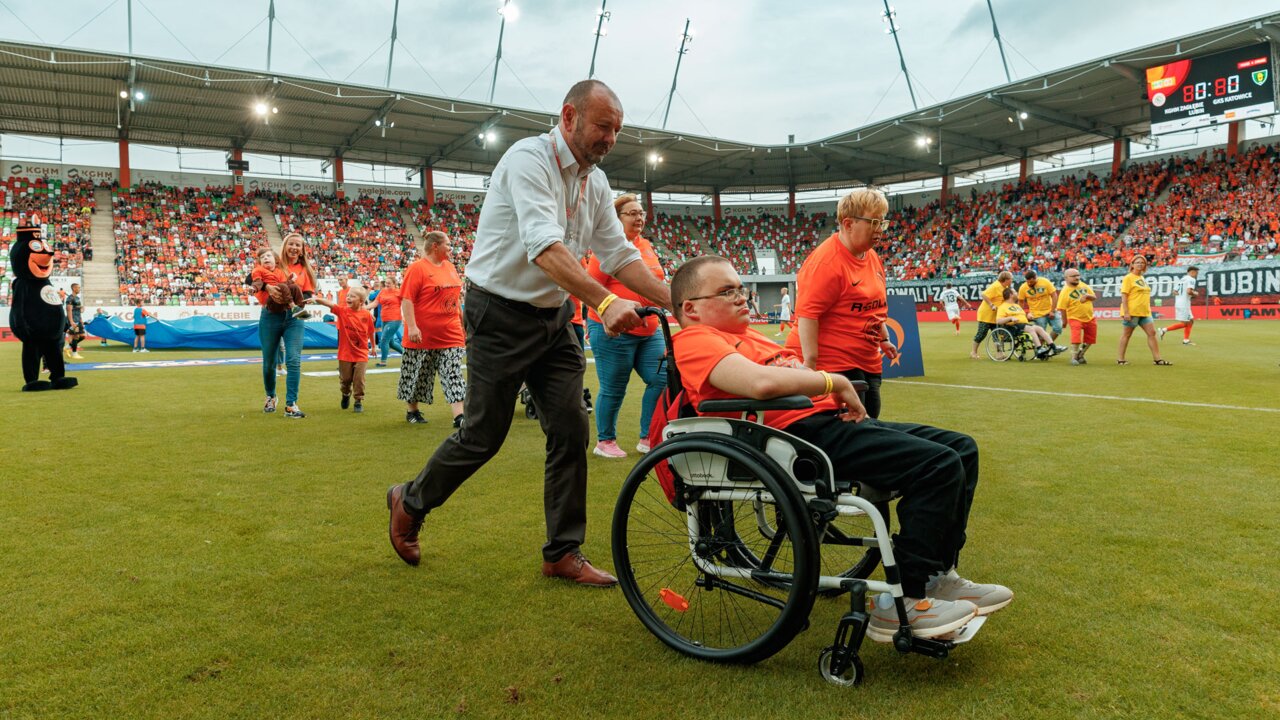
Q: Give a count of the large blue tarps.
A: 1